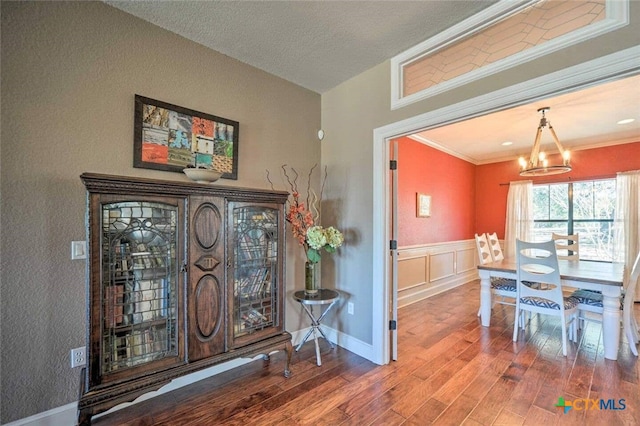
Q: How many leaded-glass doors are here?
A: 2